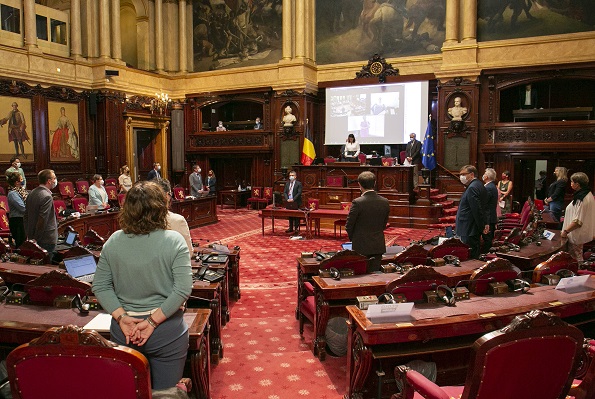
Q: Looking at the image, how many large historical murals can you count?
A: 3